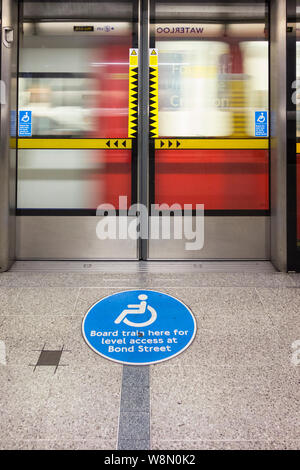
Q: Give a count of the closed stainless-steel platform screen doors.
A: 2